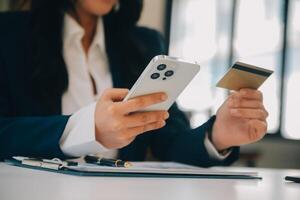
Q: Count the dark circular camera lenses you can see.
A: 3